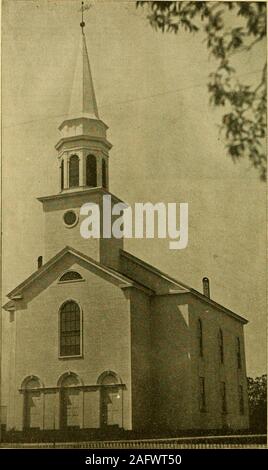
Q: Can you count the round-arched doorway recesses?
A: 3